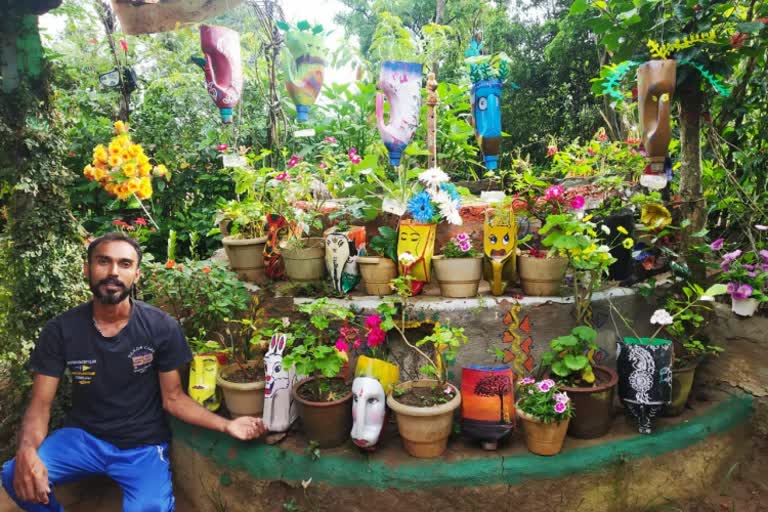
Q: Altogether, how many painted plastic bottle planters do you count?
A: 14